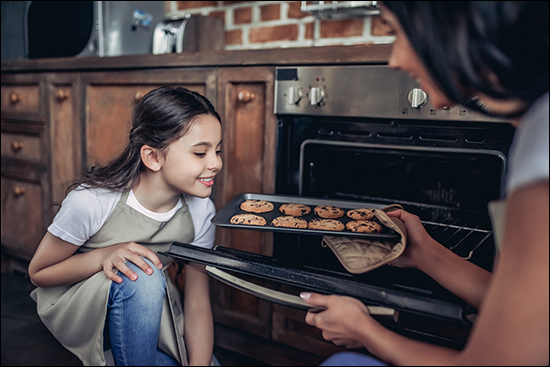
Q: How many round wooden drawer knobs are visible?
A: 6